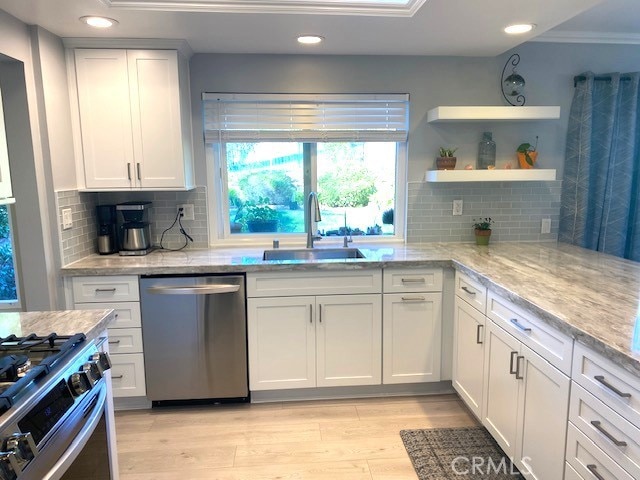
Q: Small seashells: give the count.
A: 3